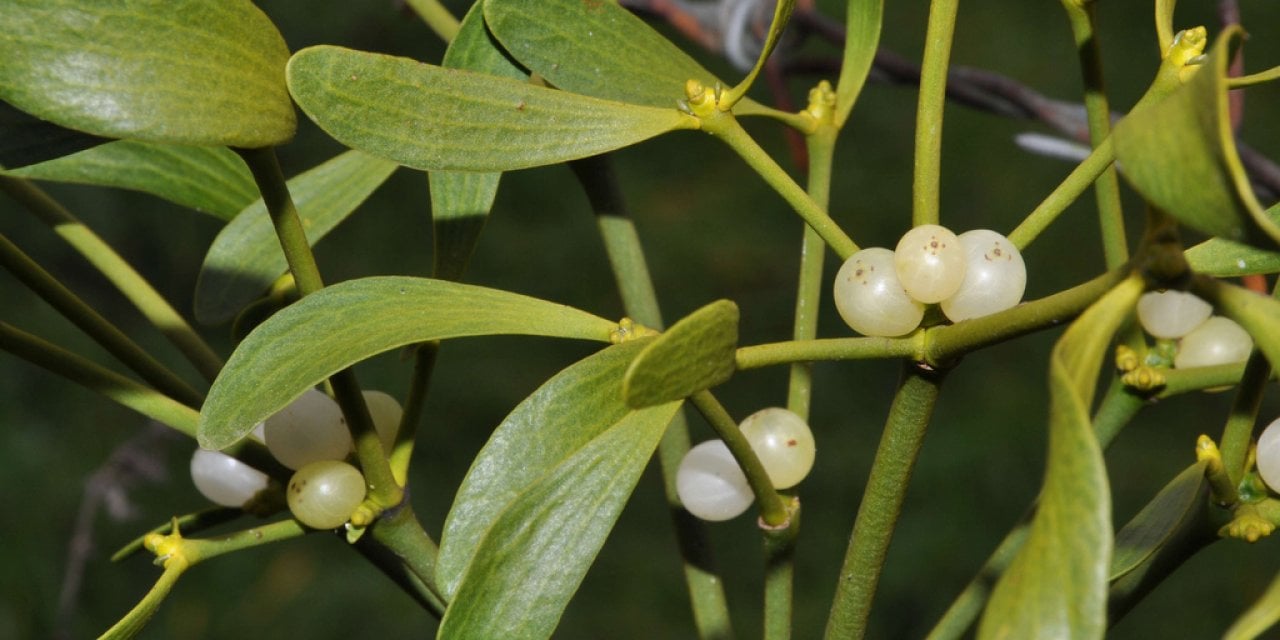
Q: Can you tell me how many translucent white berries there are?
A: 12